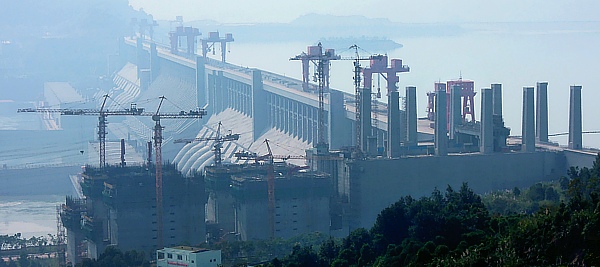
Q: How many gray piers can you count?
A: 10